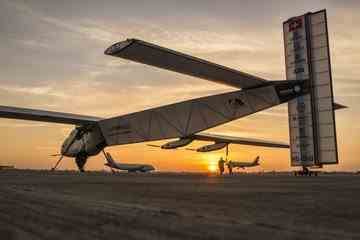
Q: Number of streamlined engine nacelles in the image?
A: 2